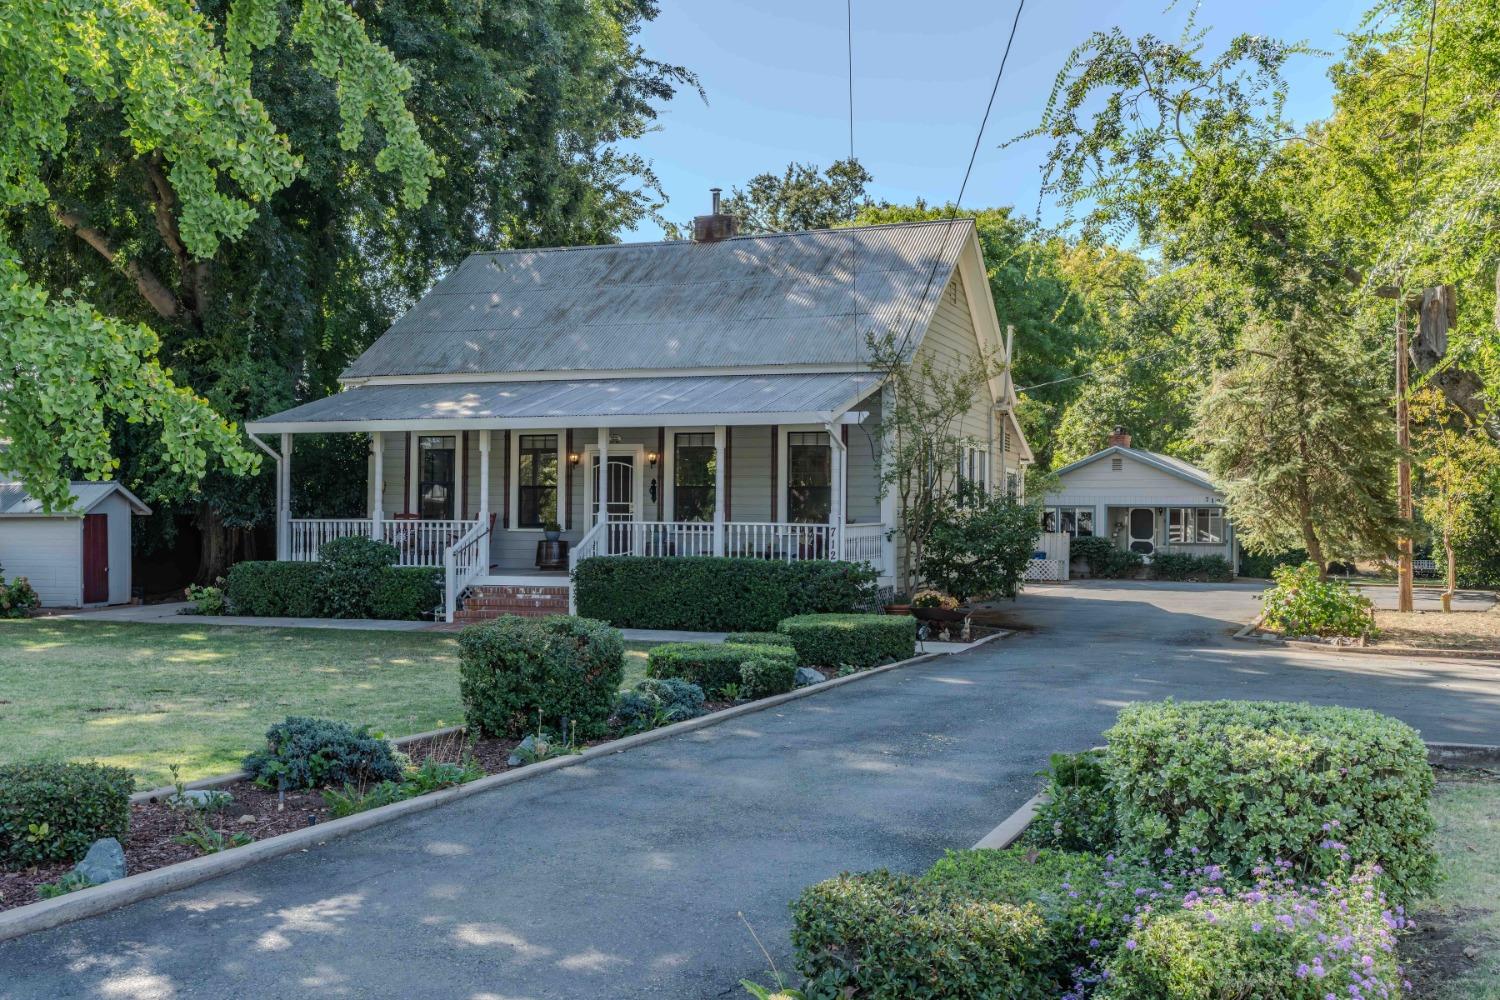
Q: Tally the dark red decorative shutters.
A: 8